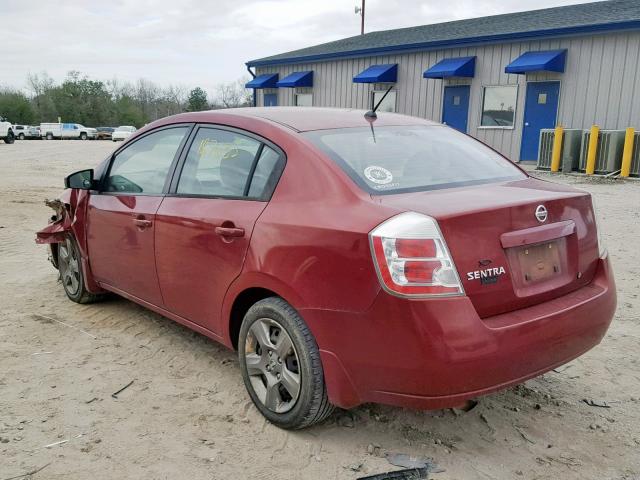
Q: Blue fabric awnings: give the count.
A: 5